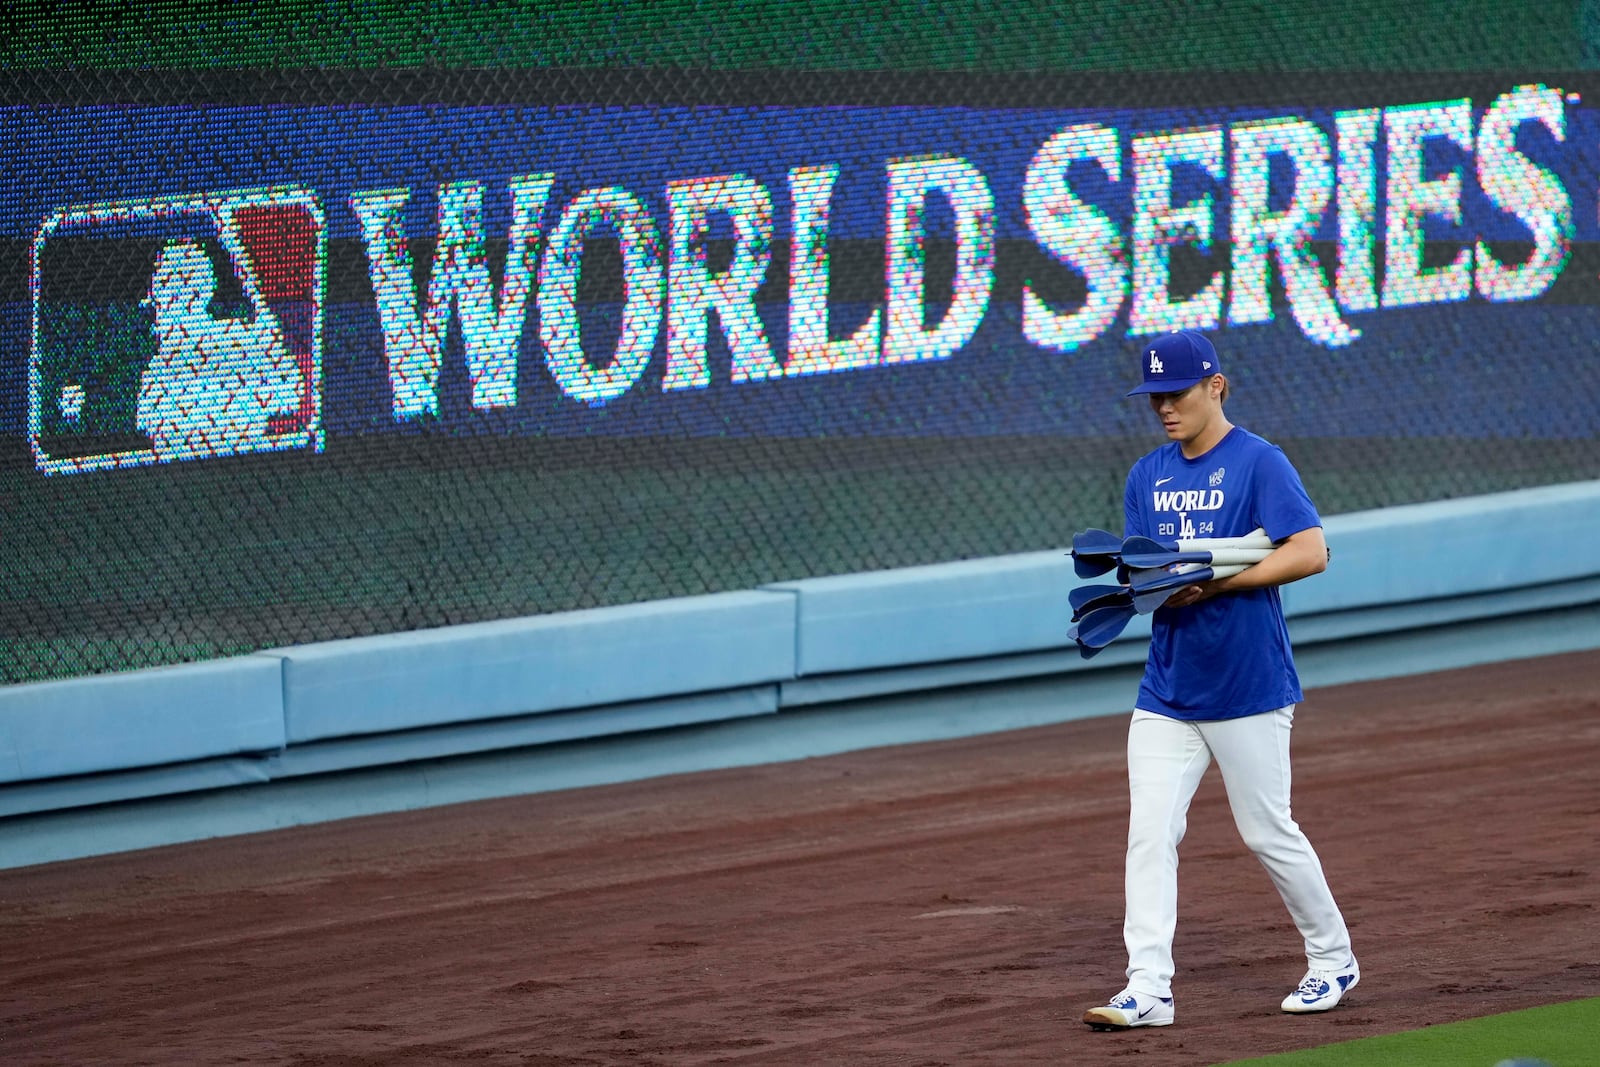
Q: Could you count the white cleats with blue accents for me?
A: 2